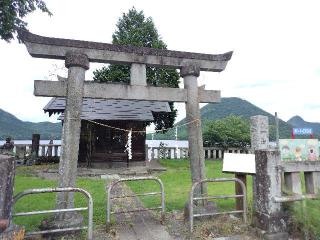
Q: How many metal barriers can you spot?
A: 3